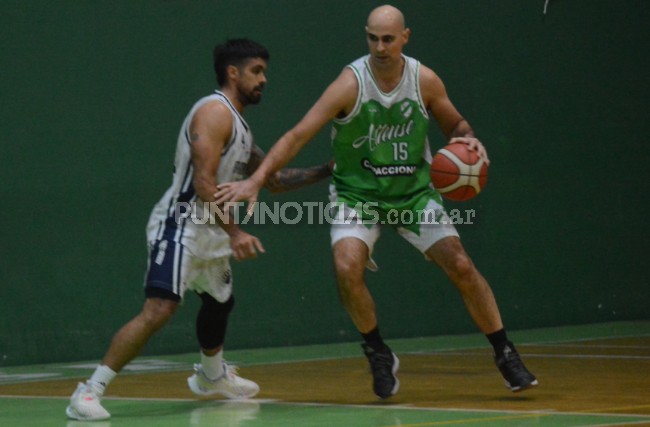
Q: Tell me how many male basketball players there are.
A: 2